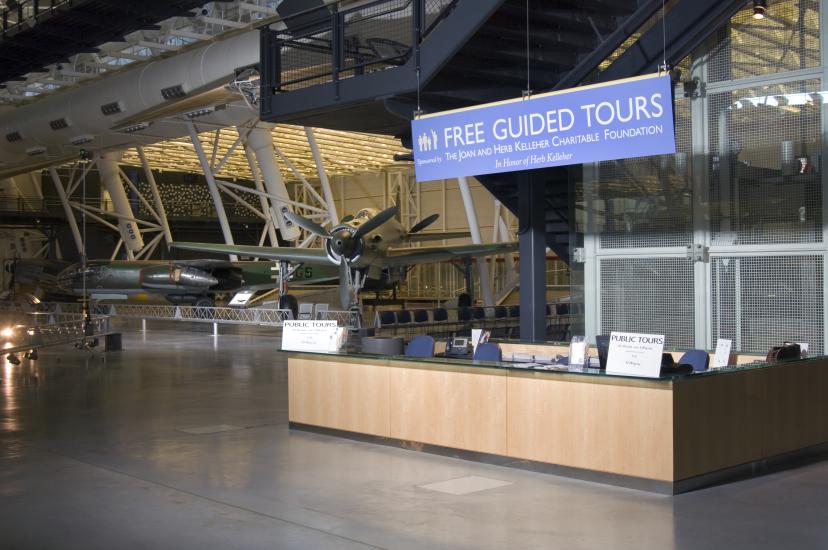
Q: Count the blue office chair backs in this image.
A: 3